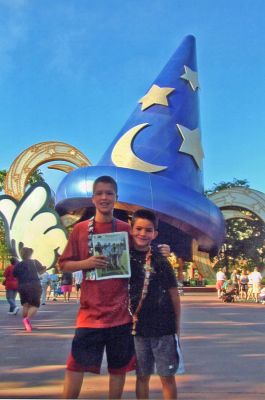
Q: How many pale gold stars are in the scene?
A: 3